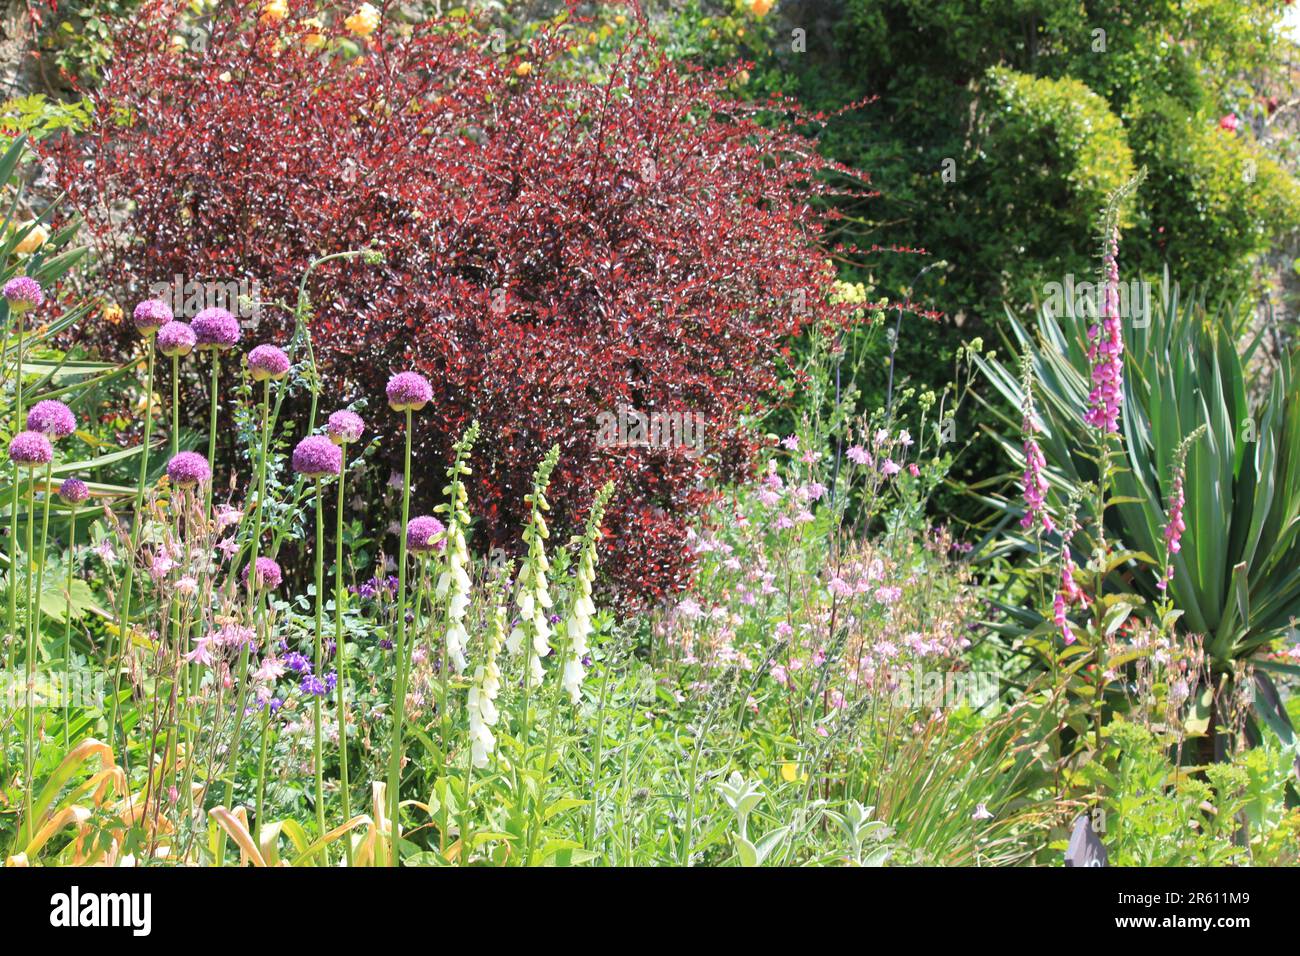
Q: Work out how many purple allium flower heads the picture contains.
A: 14